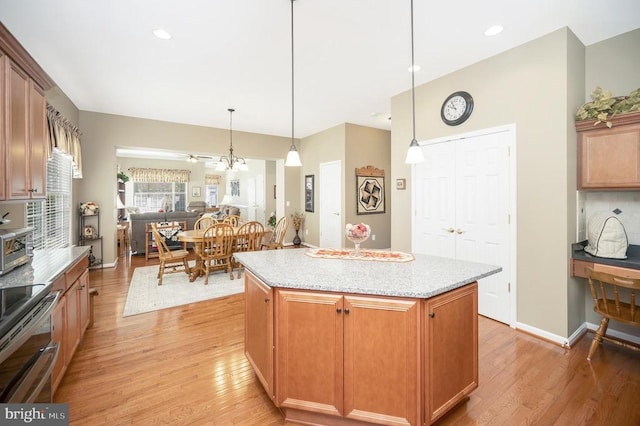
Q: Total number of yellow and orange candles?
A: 0